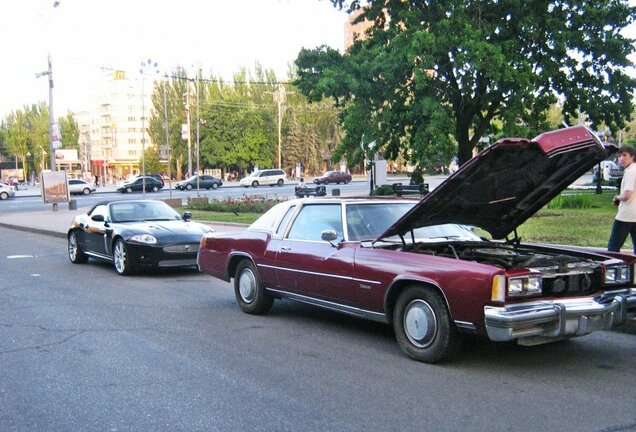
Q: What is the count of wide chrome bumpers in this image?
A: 1